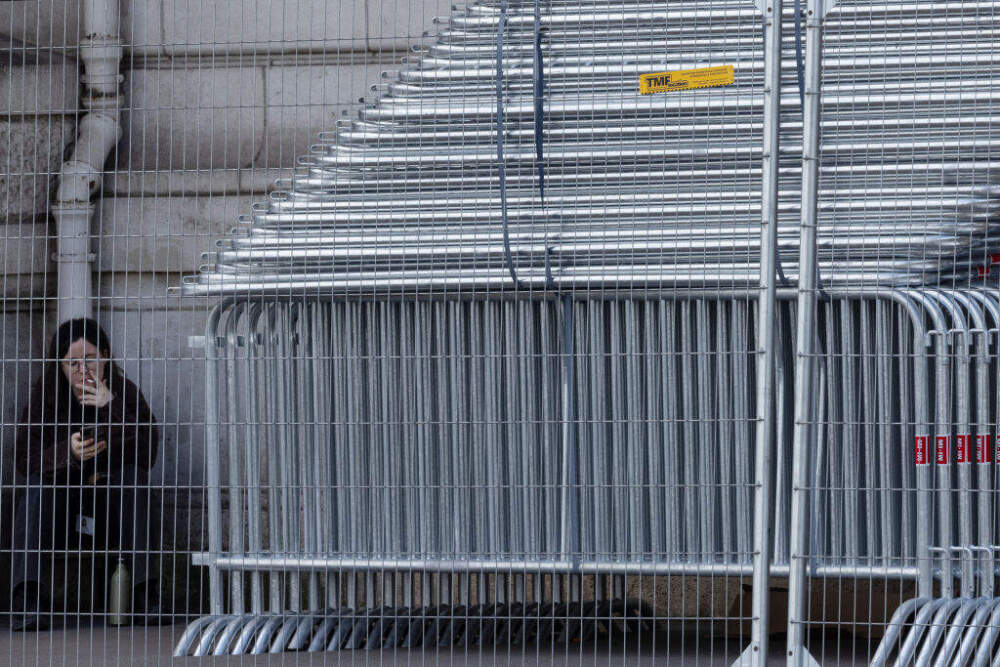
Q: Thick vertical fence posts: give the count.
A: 2